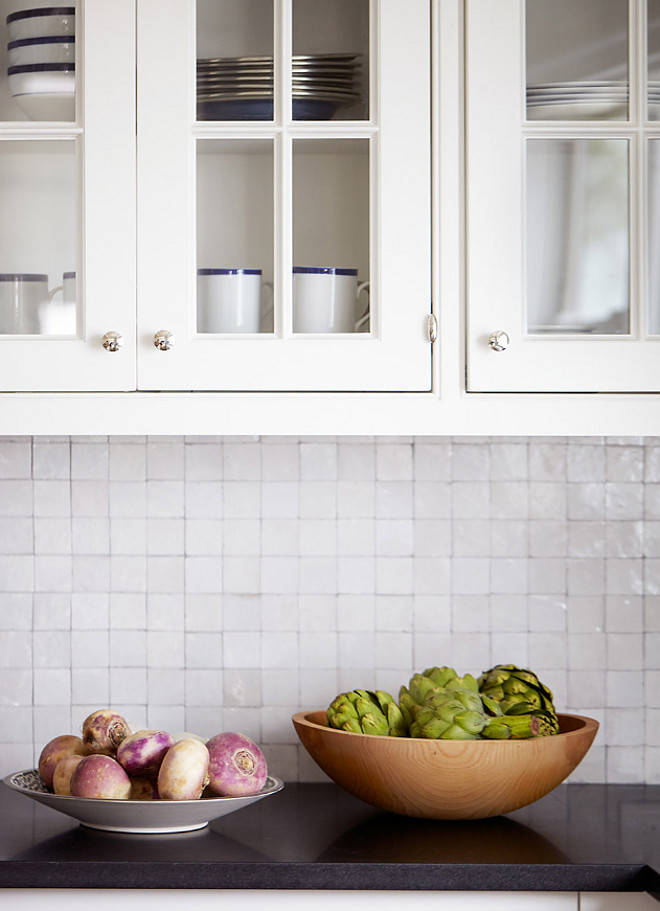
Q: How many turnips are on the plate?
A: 9